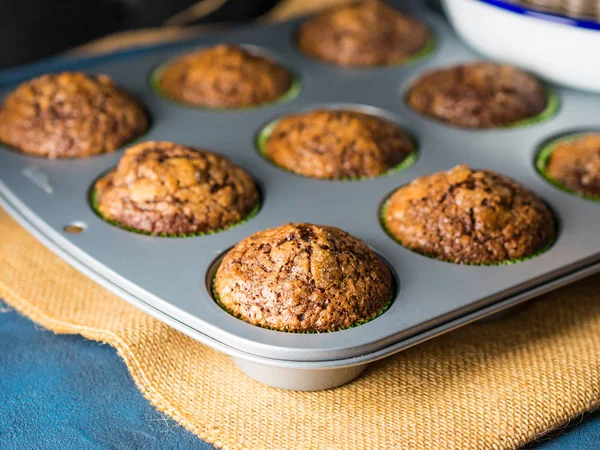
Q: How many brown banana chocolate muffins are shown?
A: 9